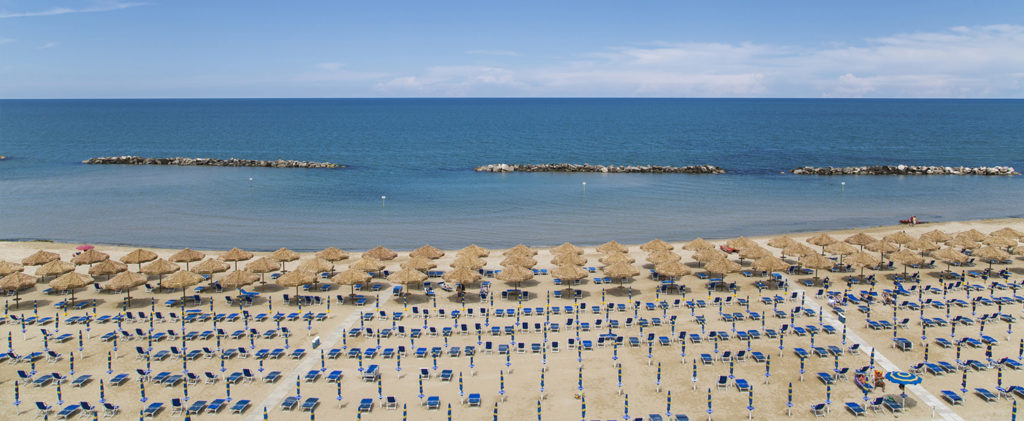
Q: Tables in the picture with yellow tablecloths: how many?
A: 0